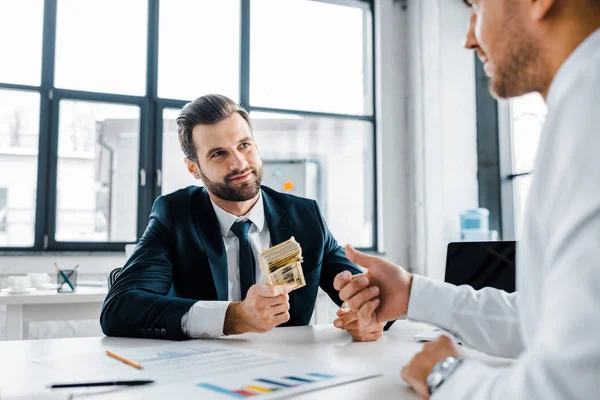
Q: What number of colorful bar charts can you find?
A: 1